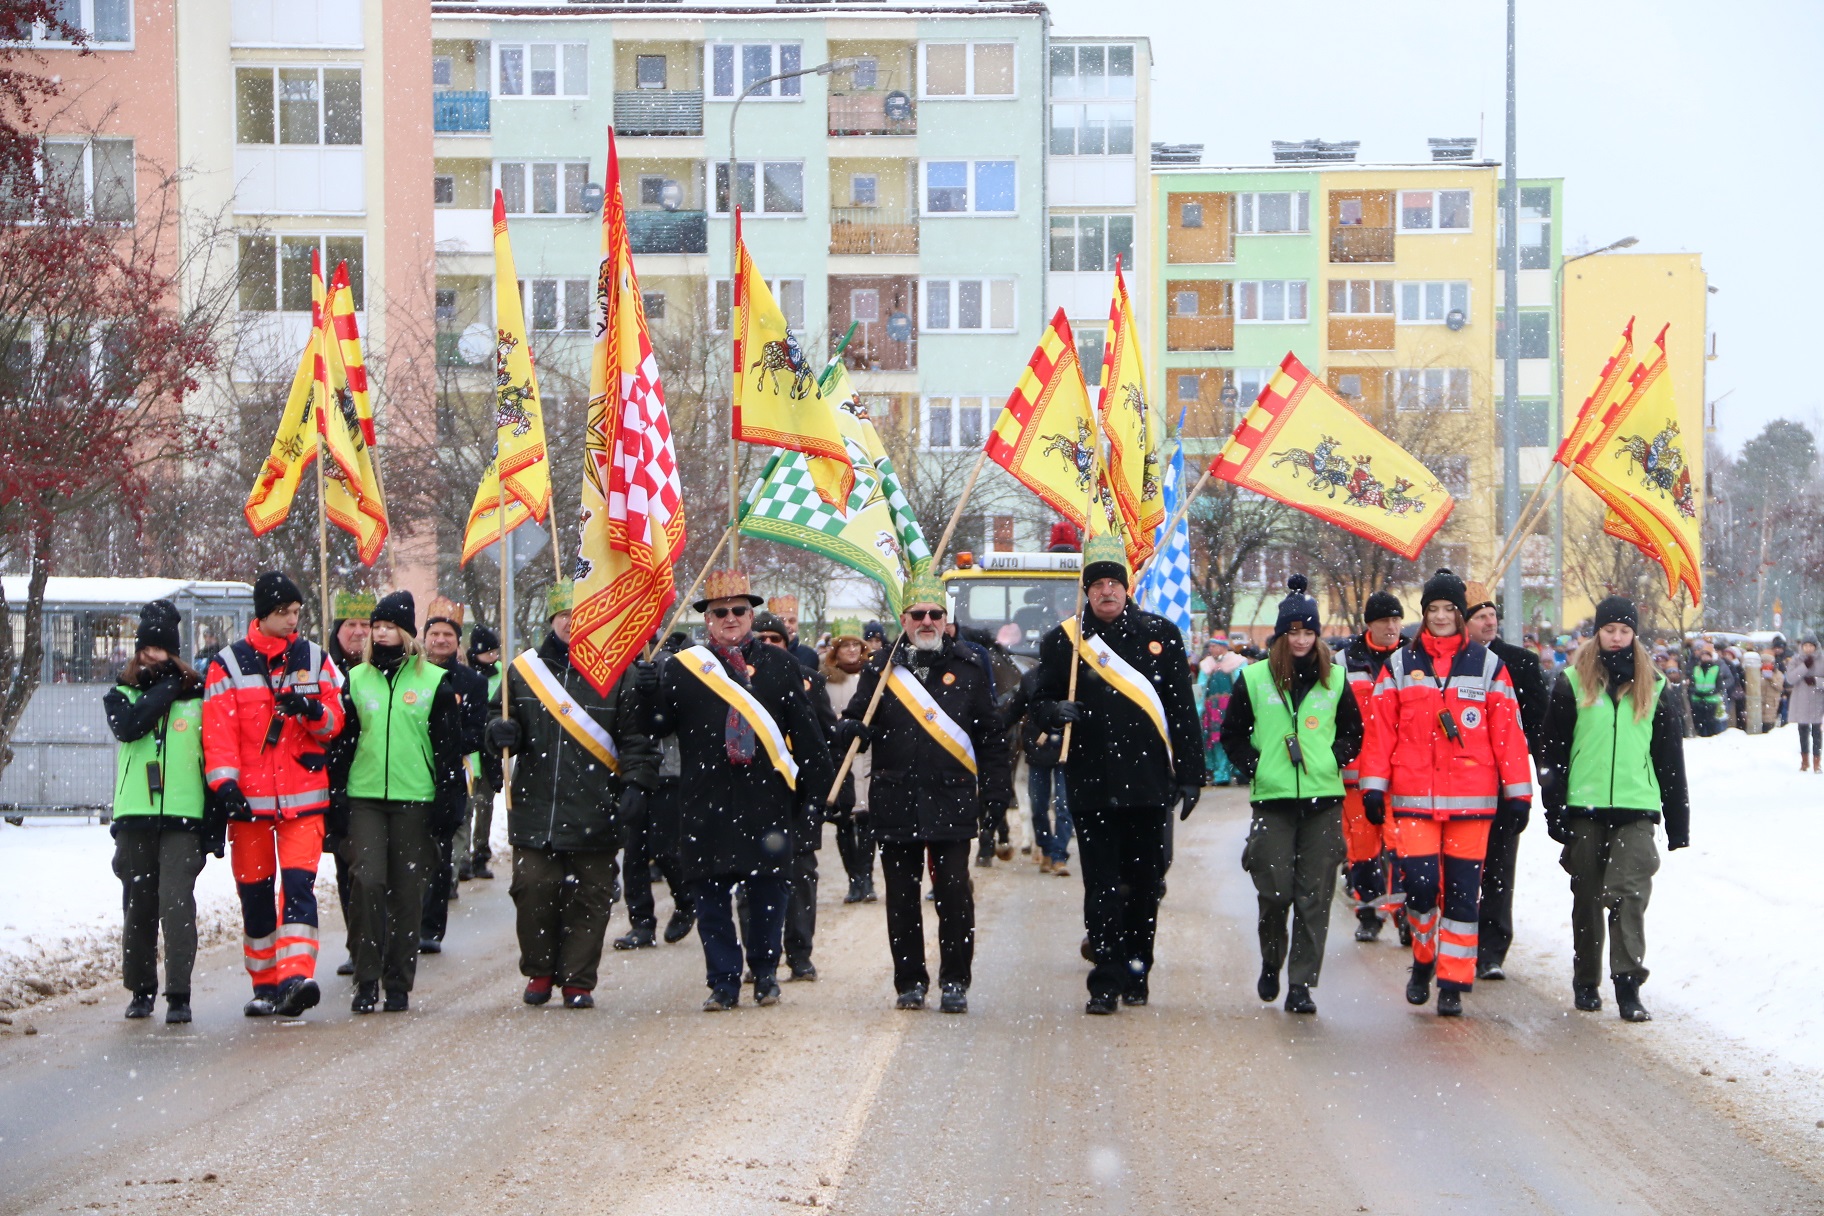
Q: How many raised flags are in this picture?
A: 13